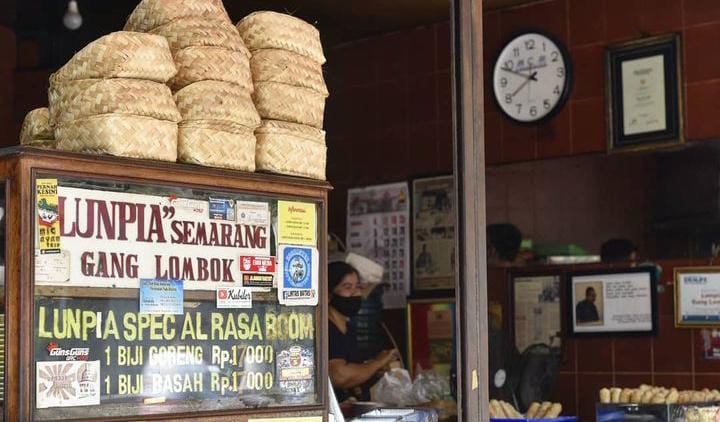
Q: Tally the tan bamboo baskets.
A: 13